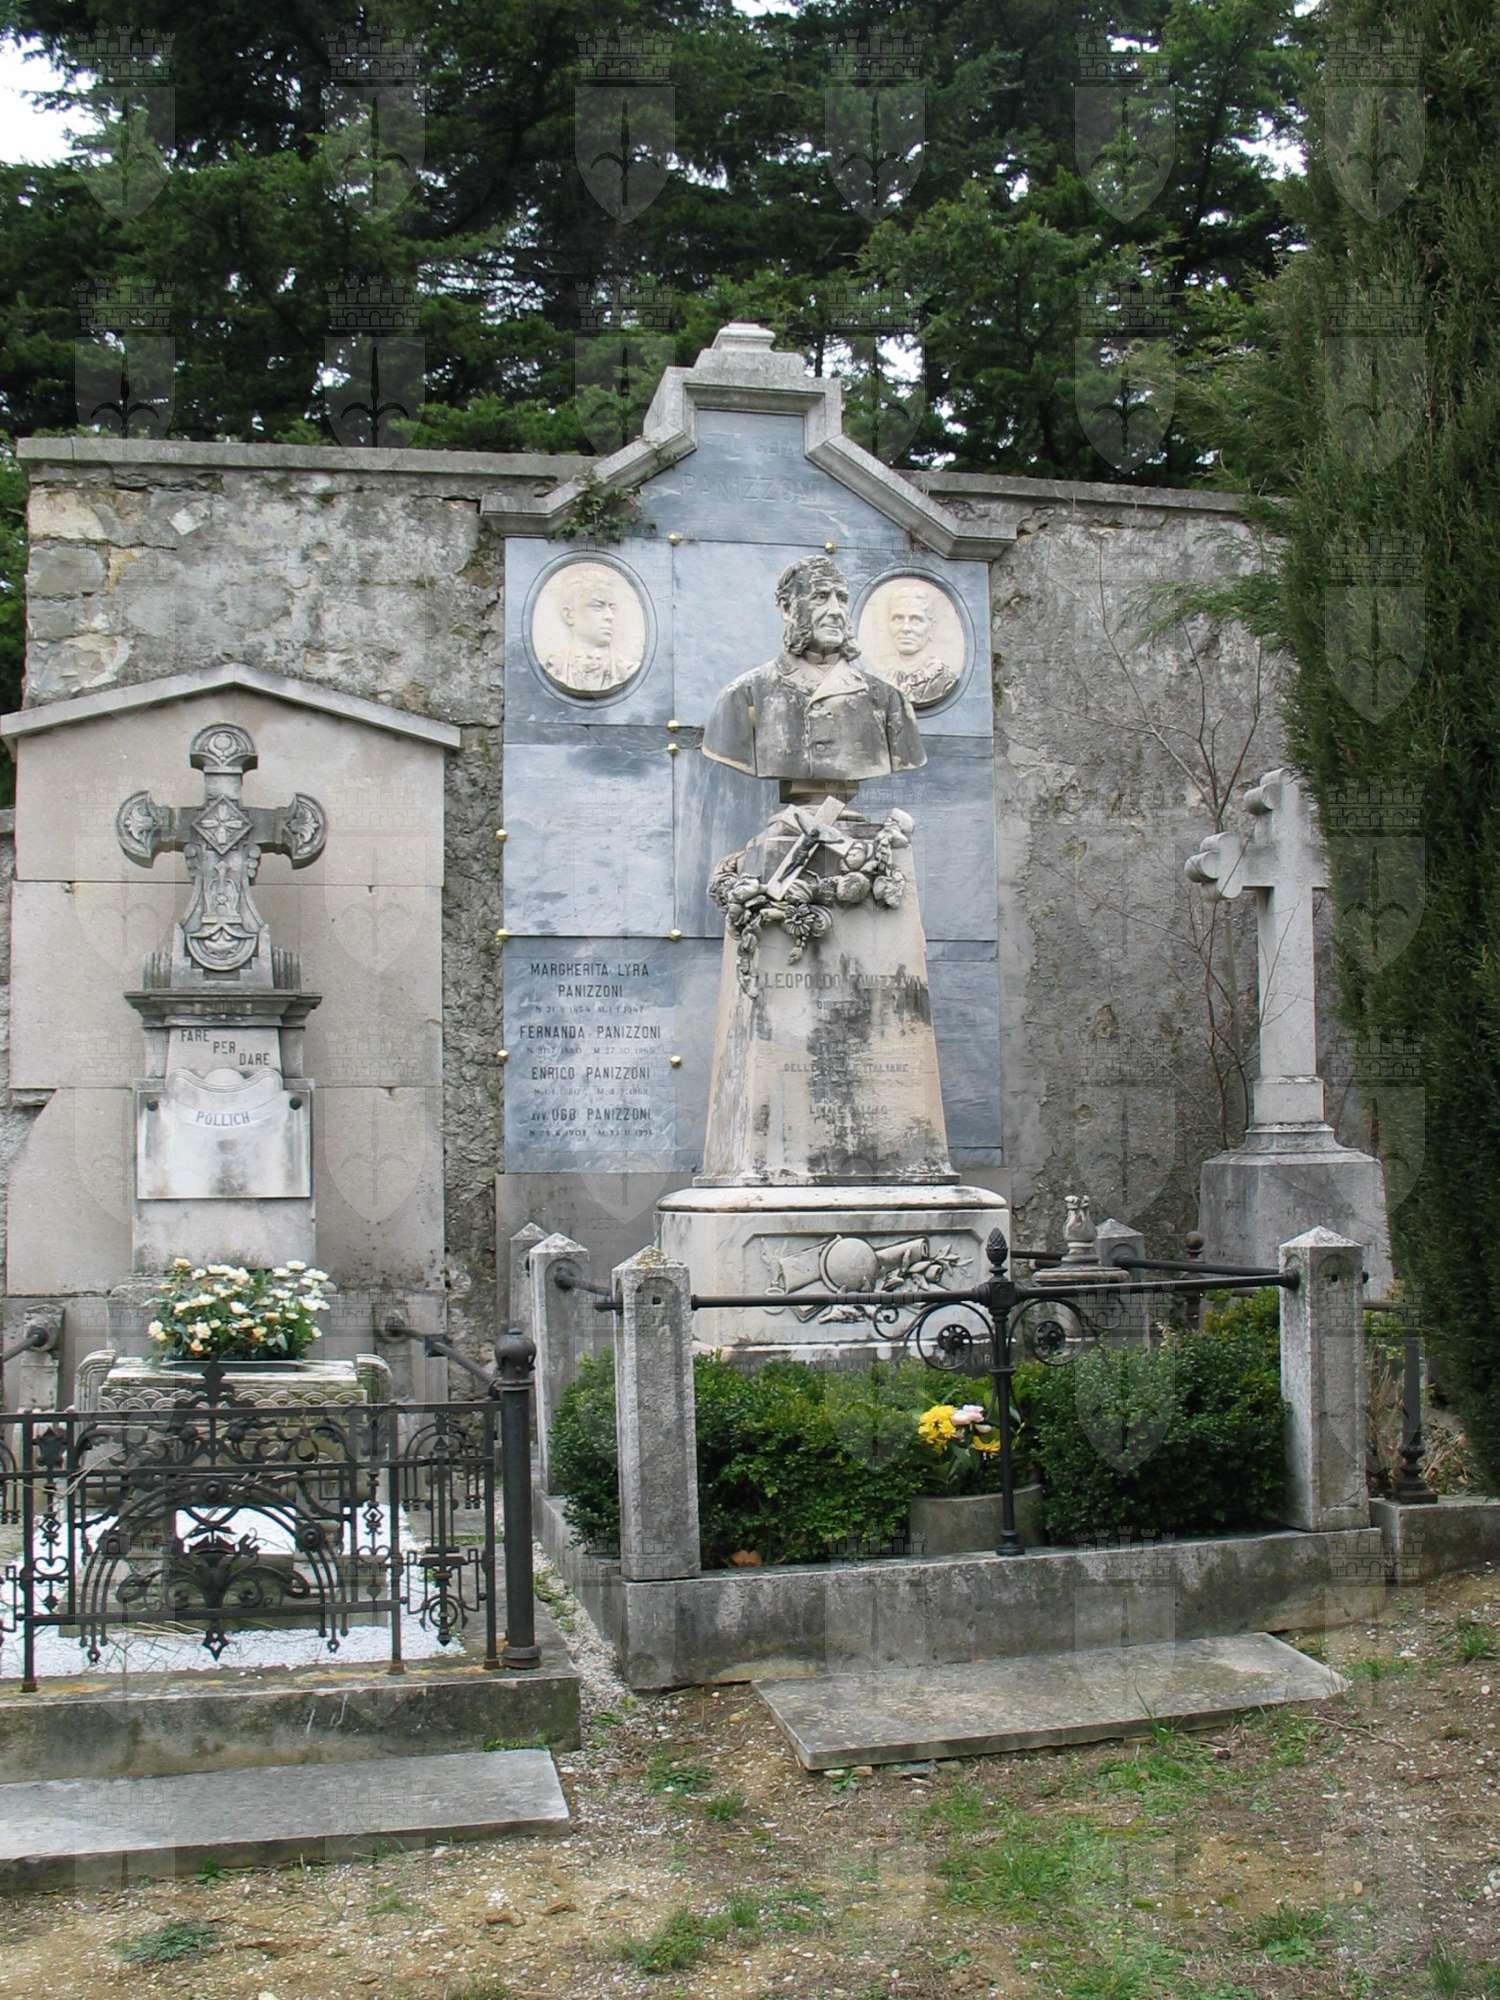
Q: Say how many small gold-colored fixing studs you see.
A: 9